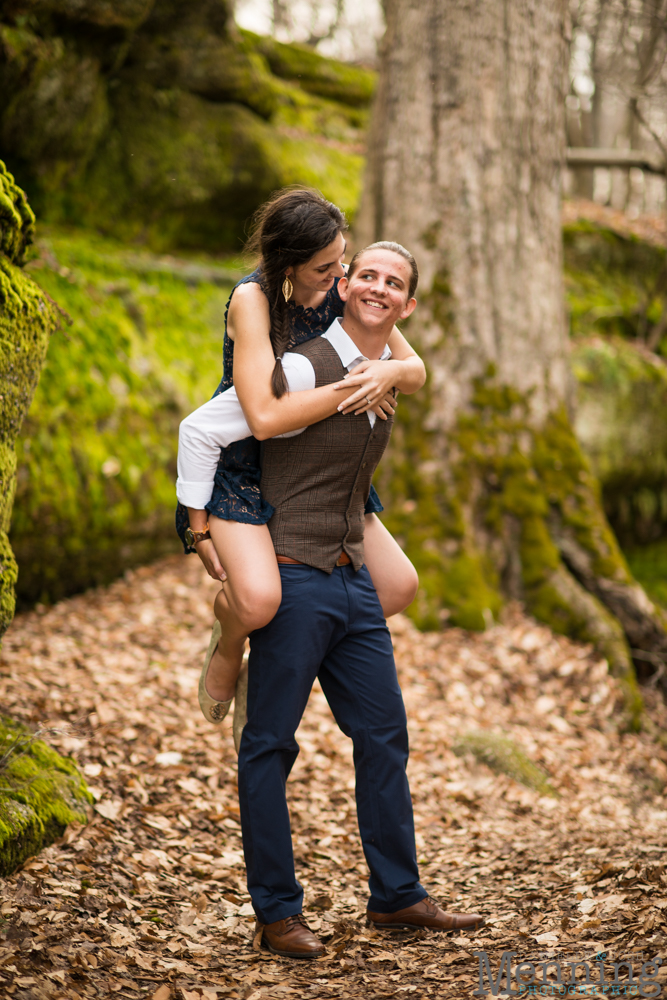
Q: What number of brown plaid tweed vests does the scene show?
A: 1